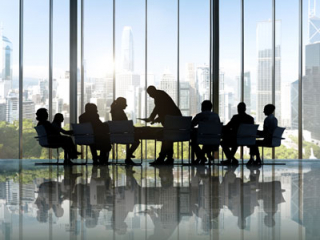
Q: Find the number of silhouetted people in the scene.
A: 8